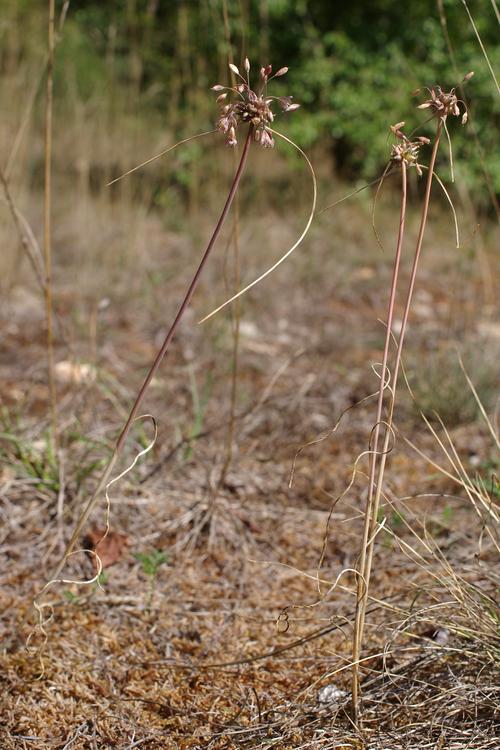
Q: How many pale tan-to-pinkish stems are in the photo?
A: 2